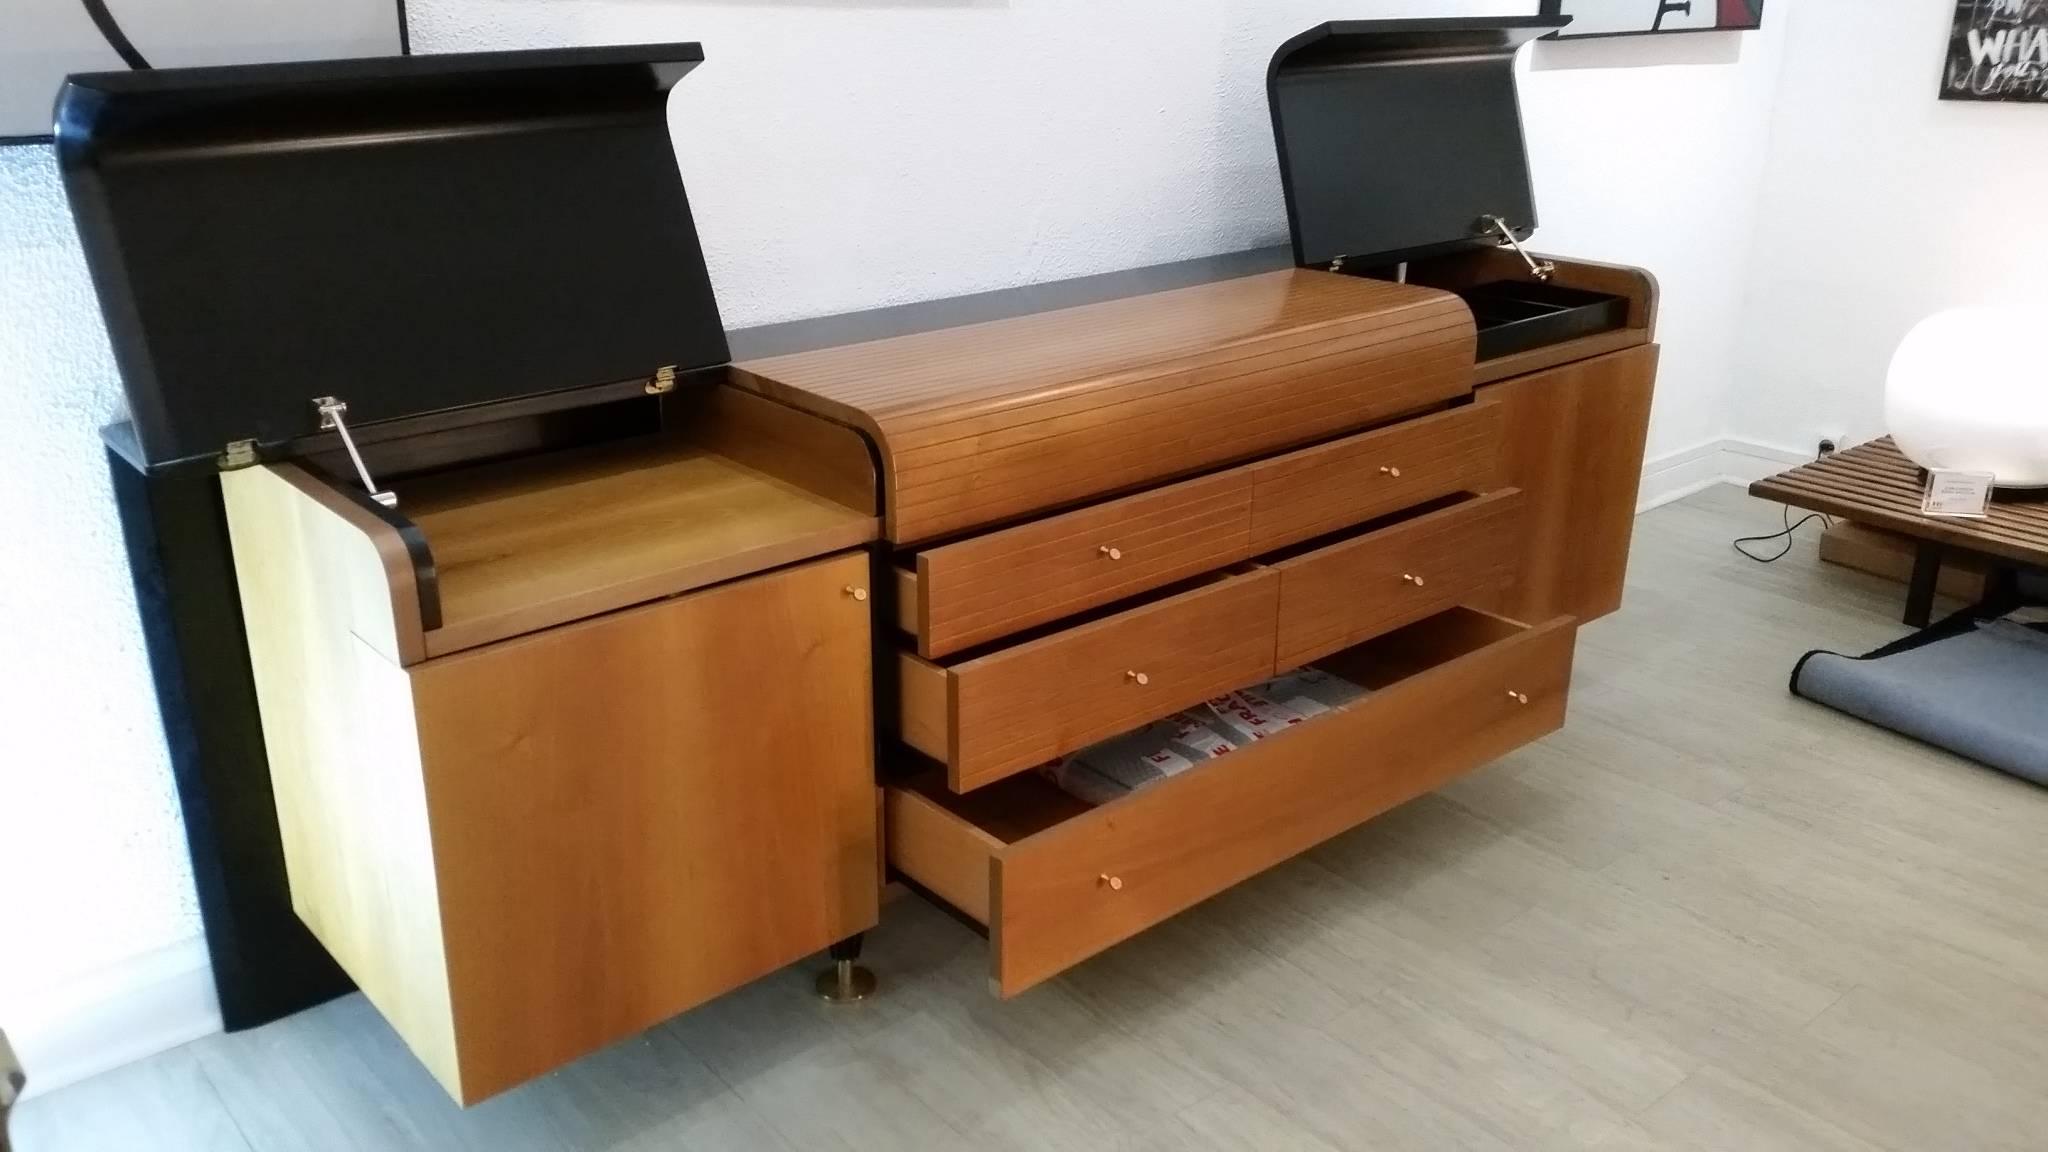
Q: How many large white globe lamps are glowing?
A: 1